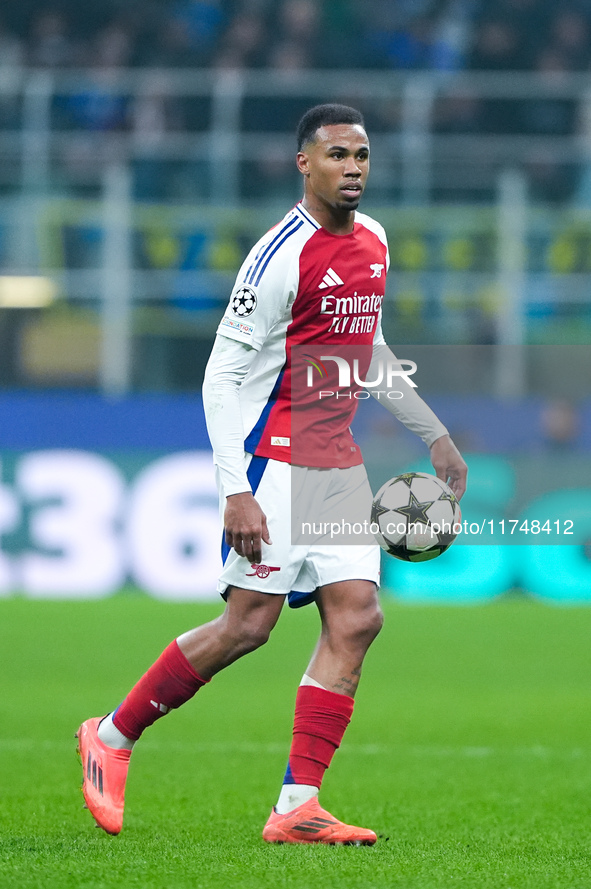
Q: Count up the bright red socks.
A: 2